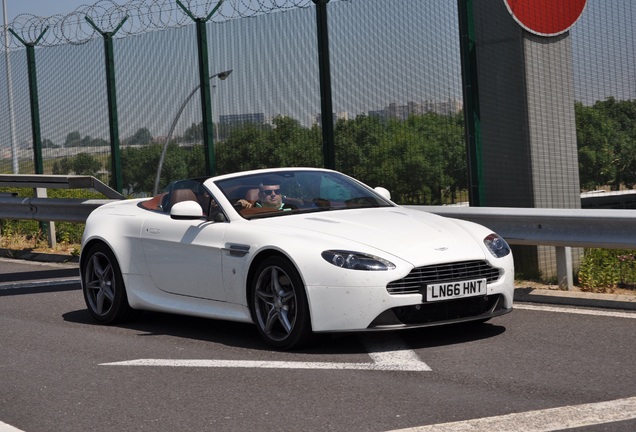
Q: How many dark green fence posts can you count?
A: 5